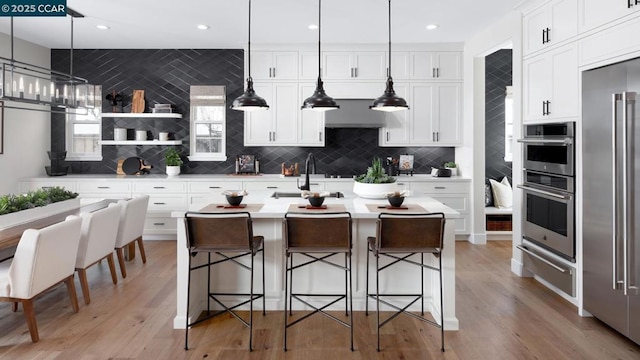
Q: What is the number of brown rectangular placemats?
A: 3